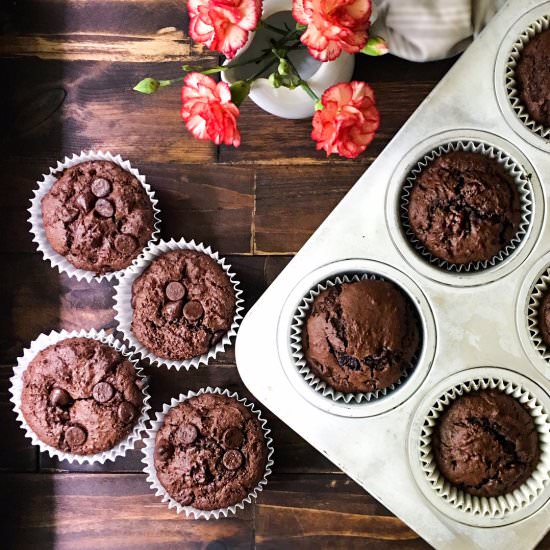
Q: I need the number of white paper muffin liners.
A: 9